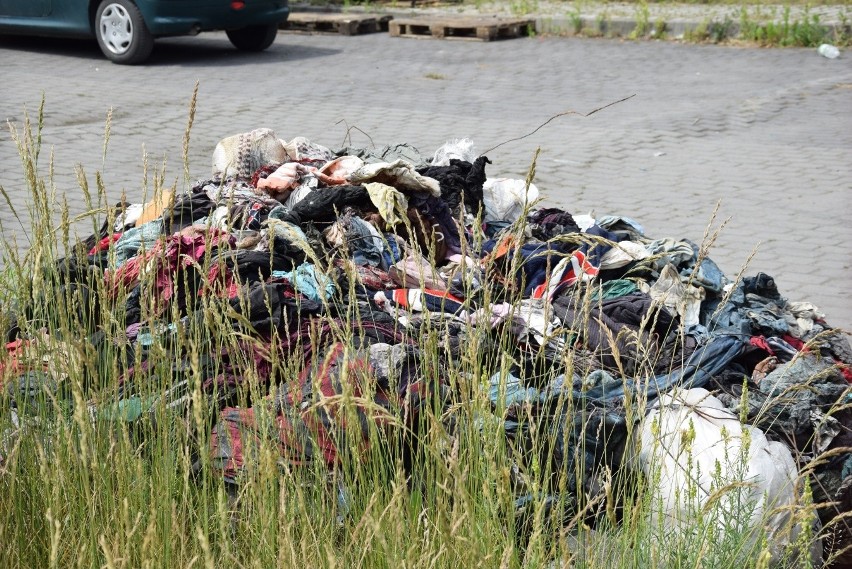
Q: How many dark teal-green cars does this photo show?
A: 1